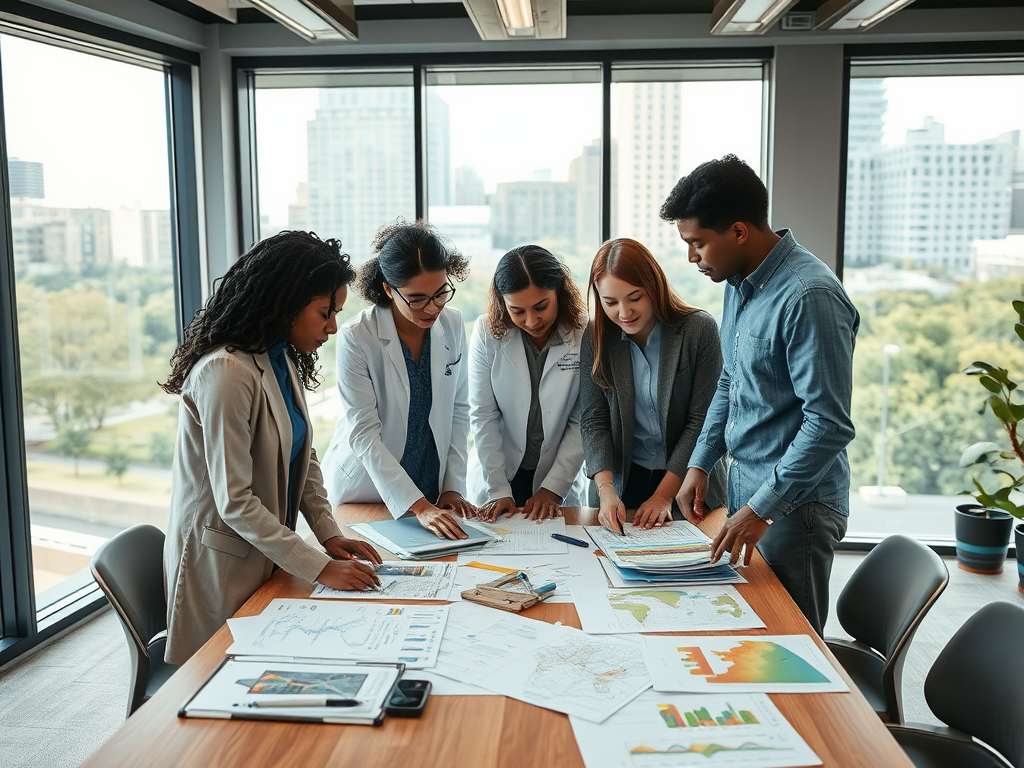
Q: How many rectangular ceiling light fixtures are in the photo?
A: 4